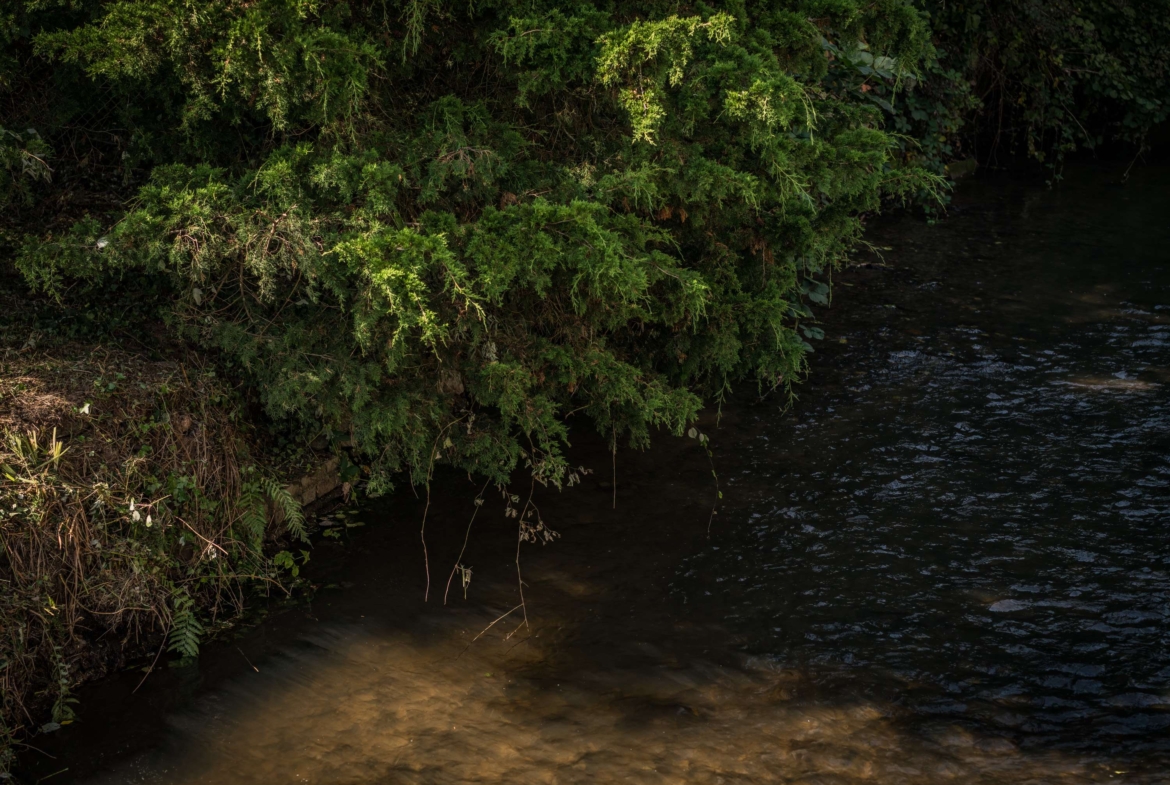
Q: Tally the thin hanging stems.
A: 5